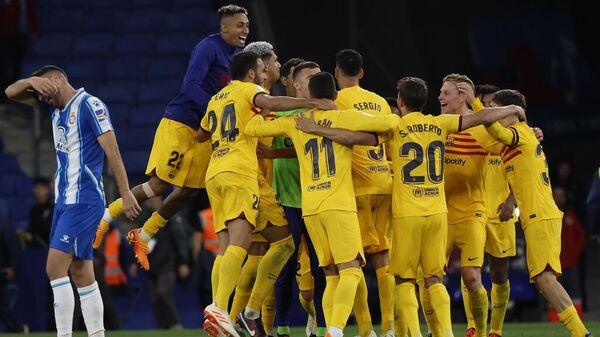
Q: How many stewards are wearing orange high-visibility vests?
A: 2